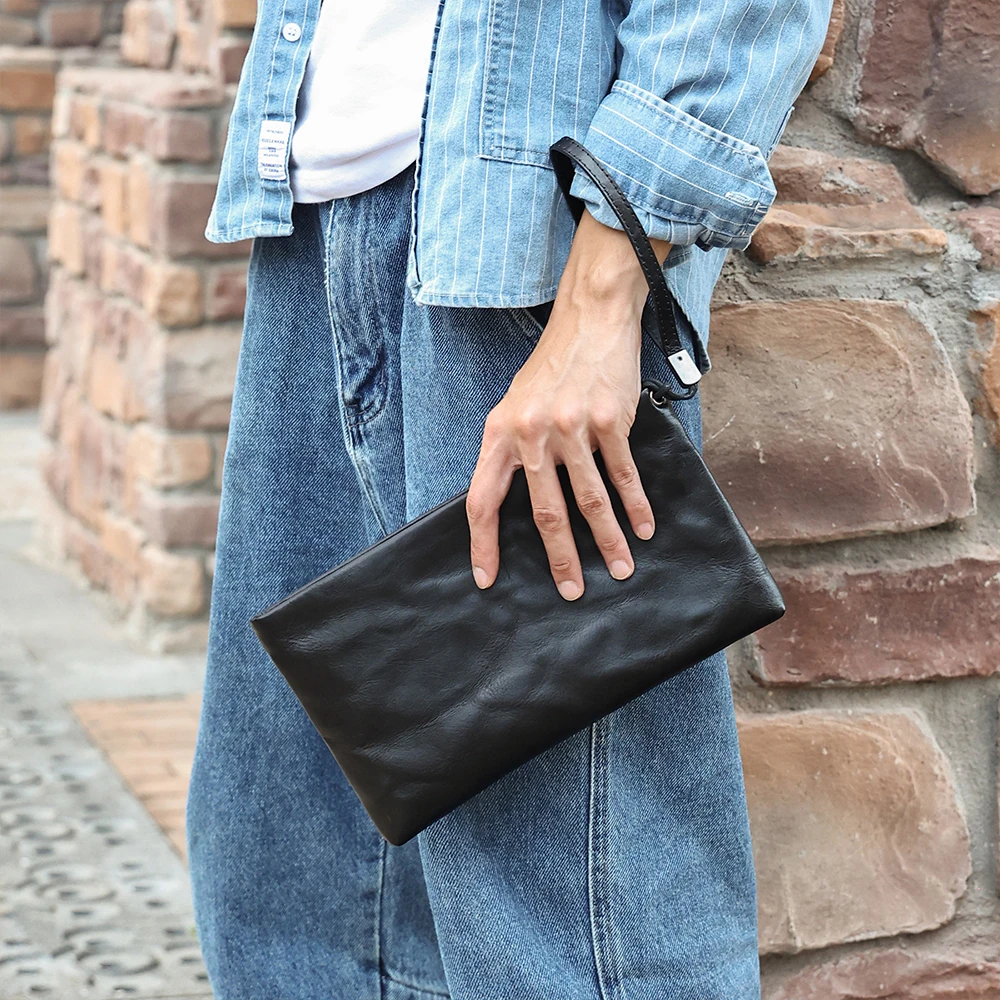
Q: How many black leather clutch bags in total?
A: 1